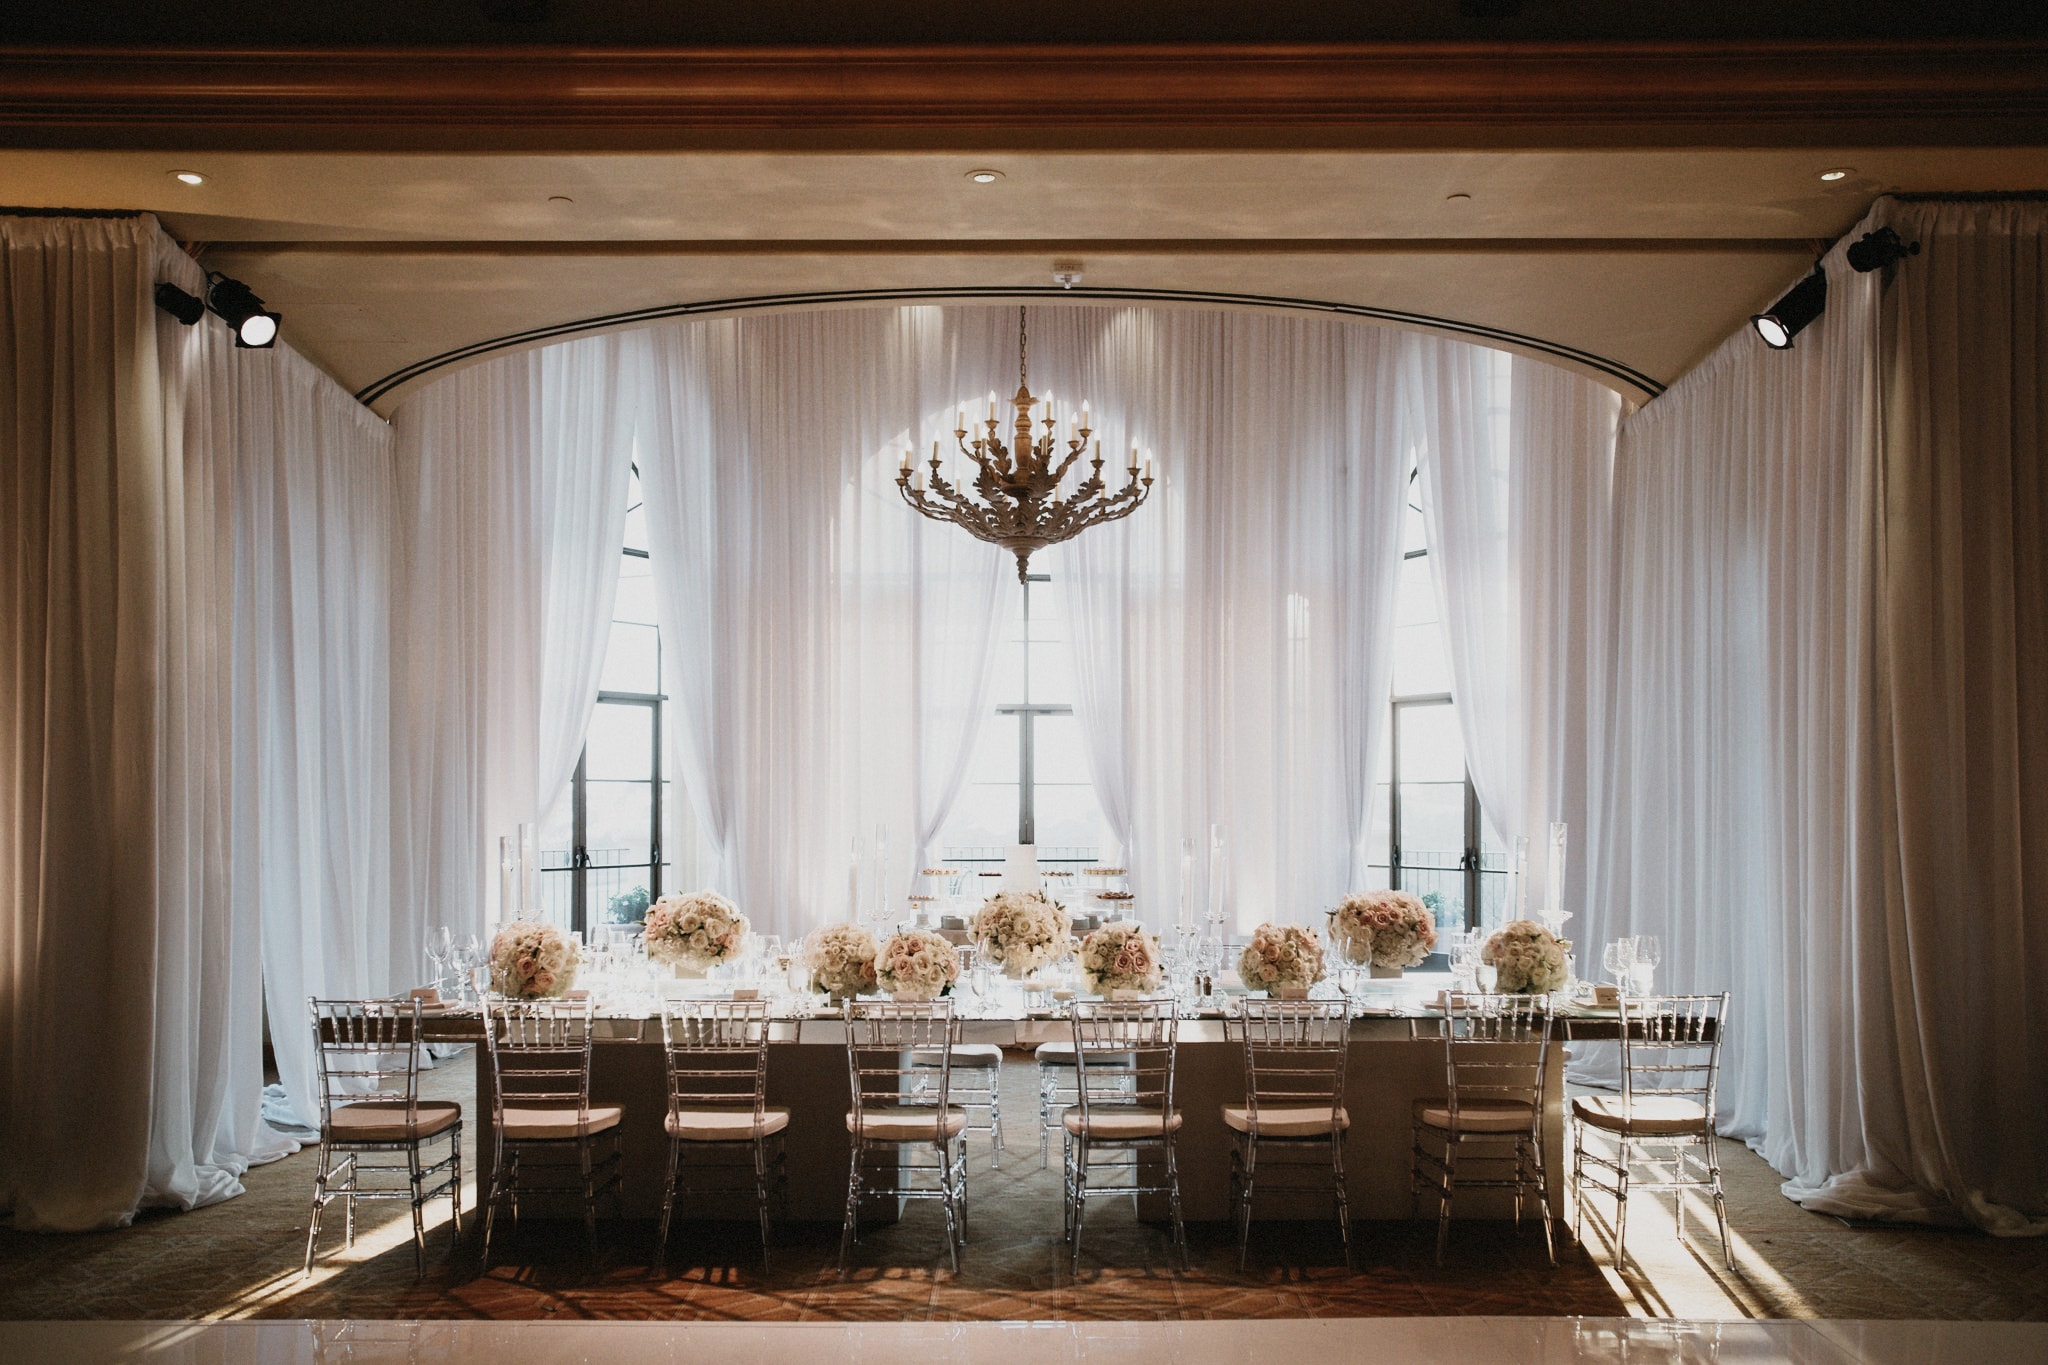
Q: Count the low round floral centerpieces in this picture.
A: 9